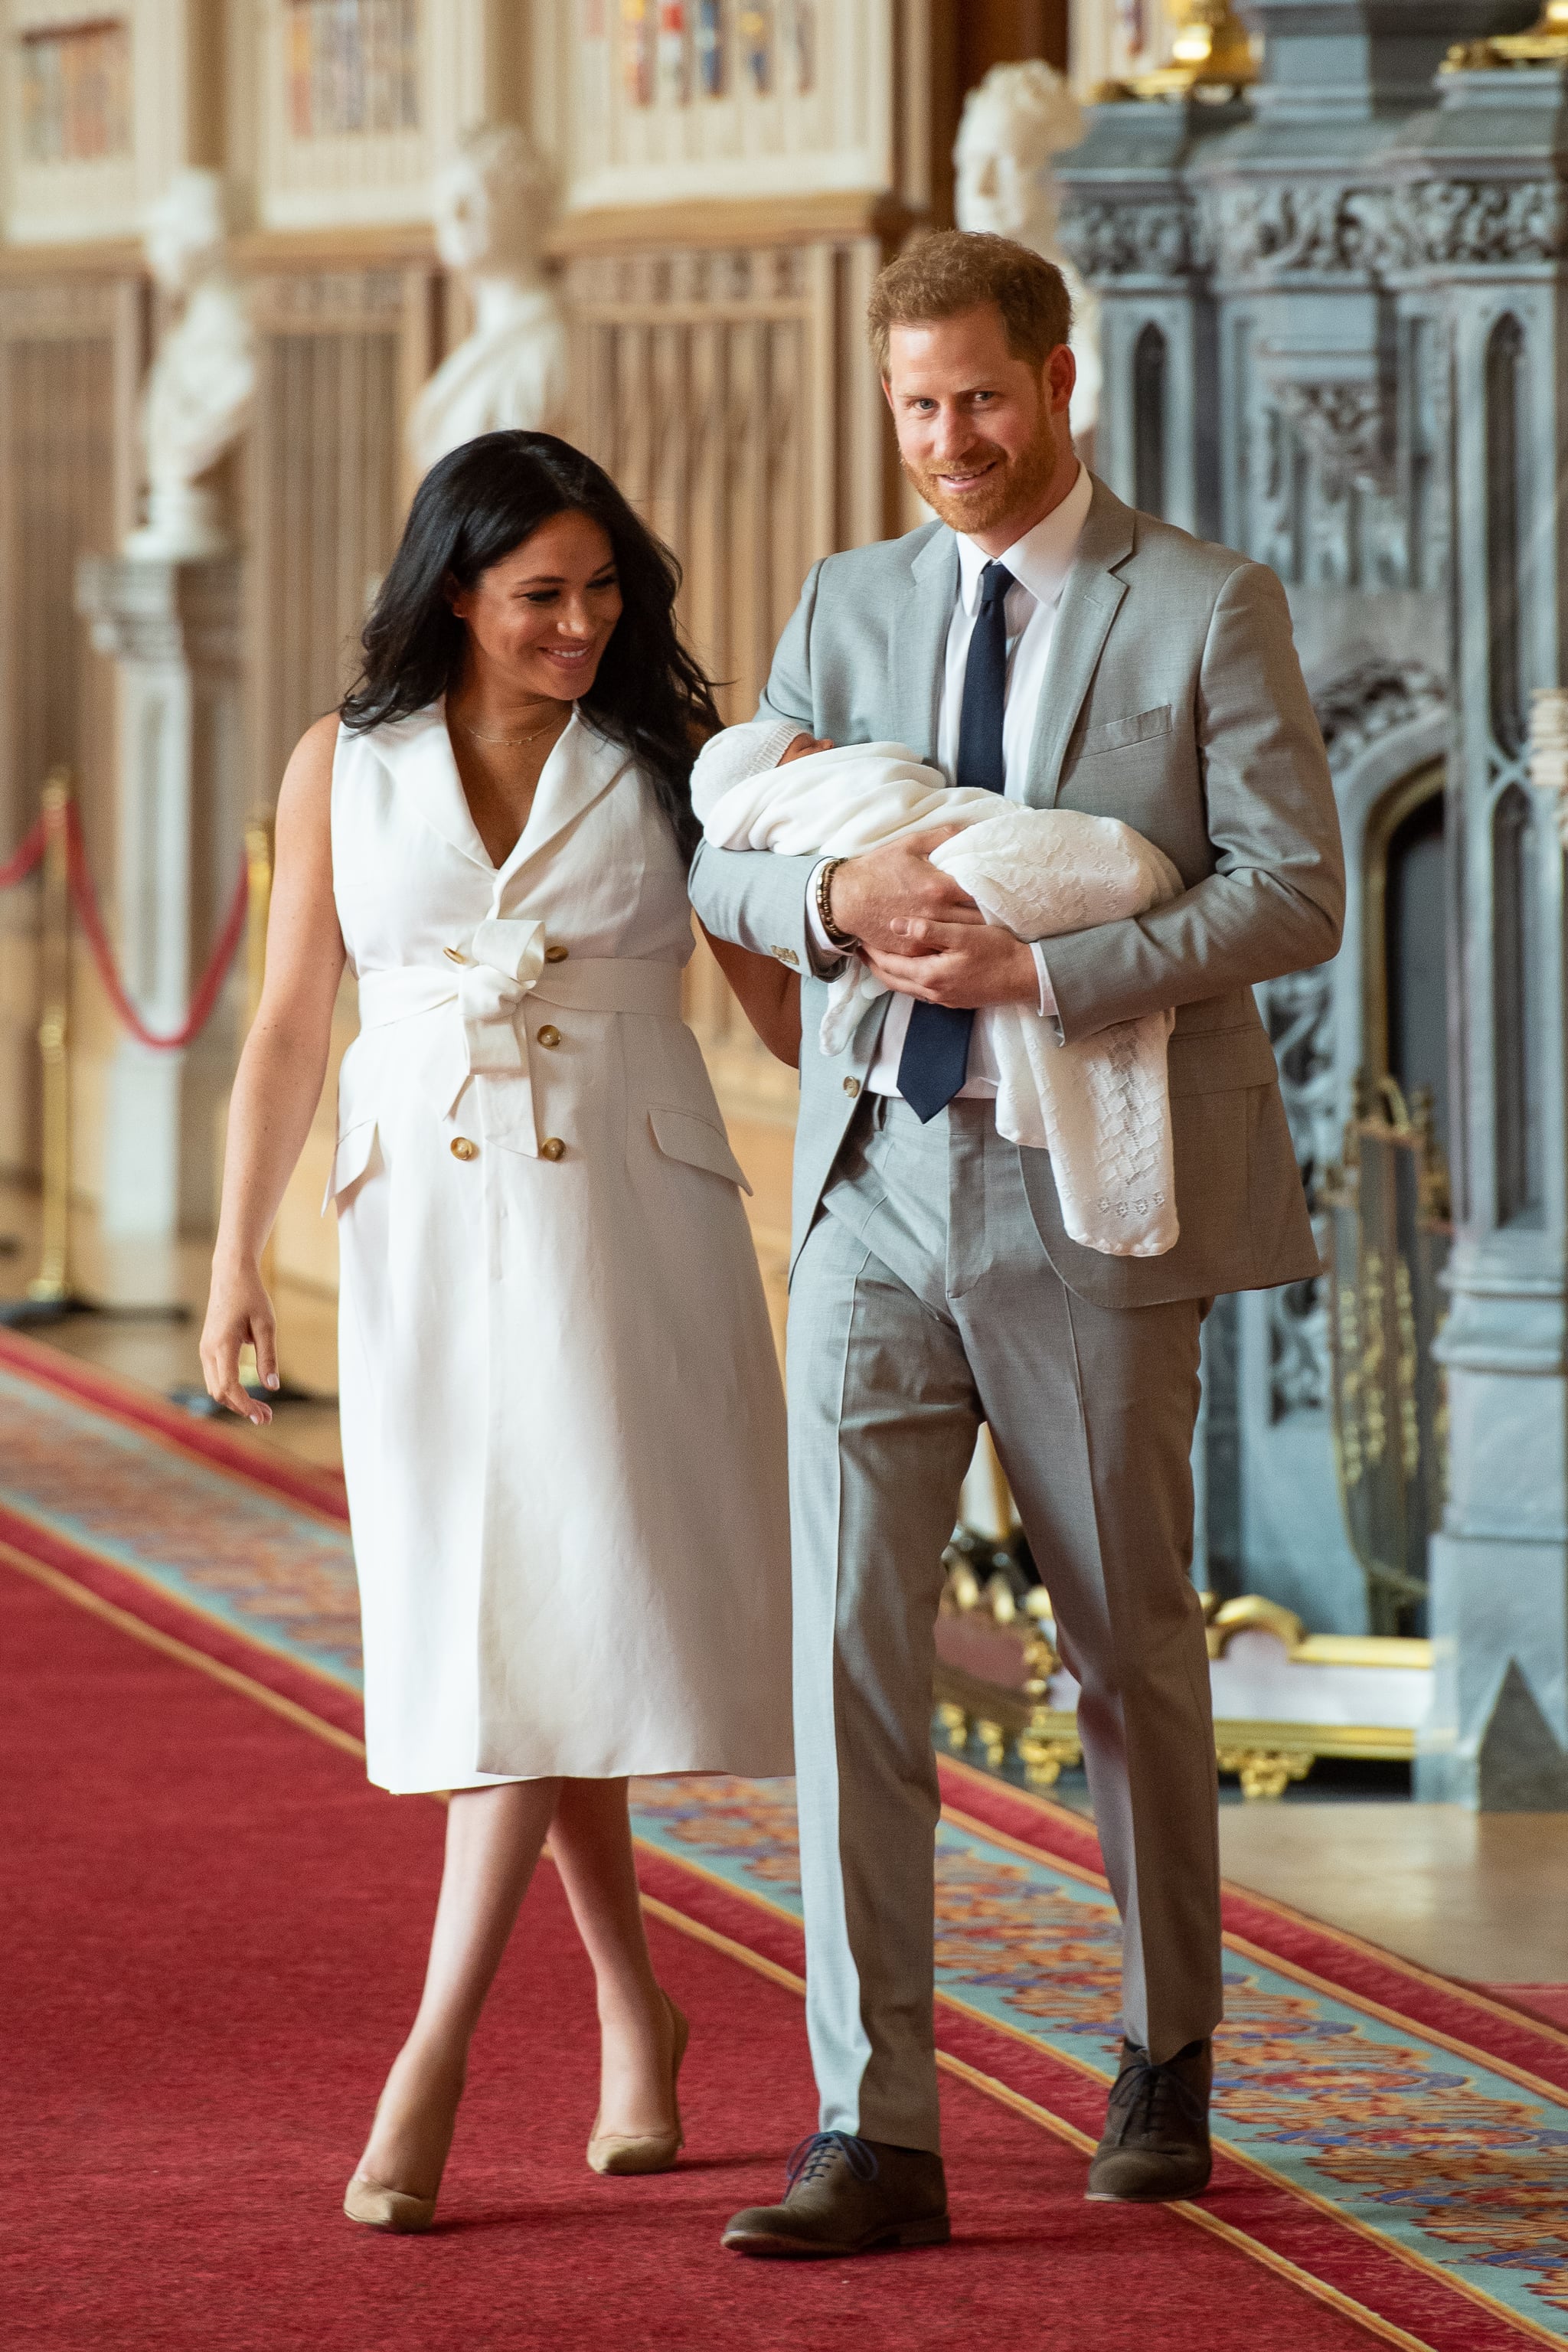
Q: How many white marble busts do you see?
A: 3